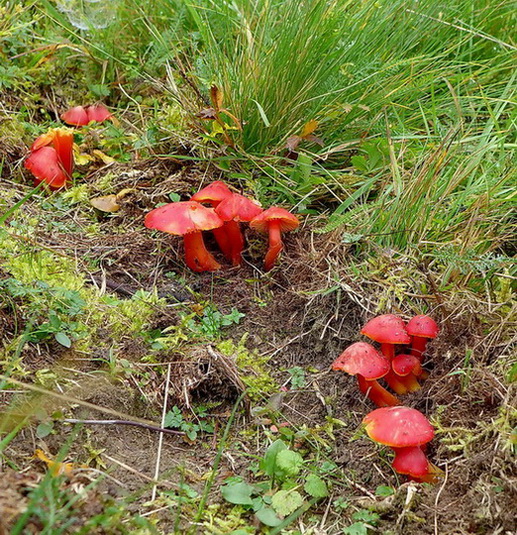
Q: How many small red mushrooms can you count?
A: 14